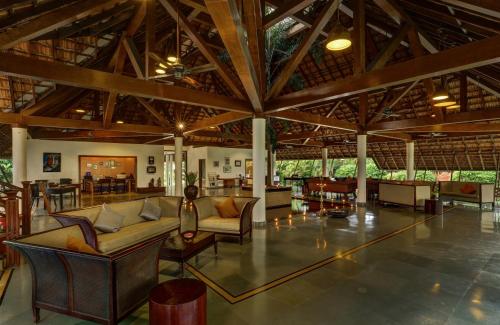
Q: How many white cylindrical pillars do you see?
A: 6